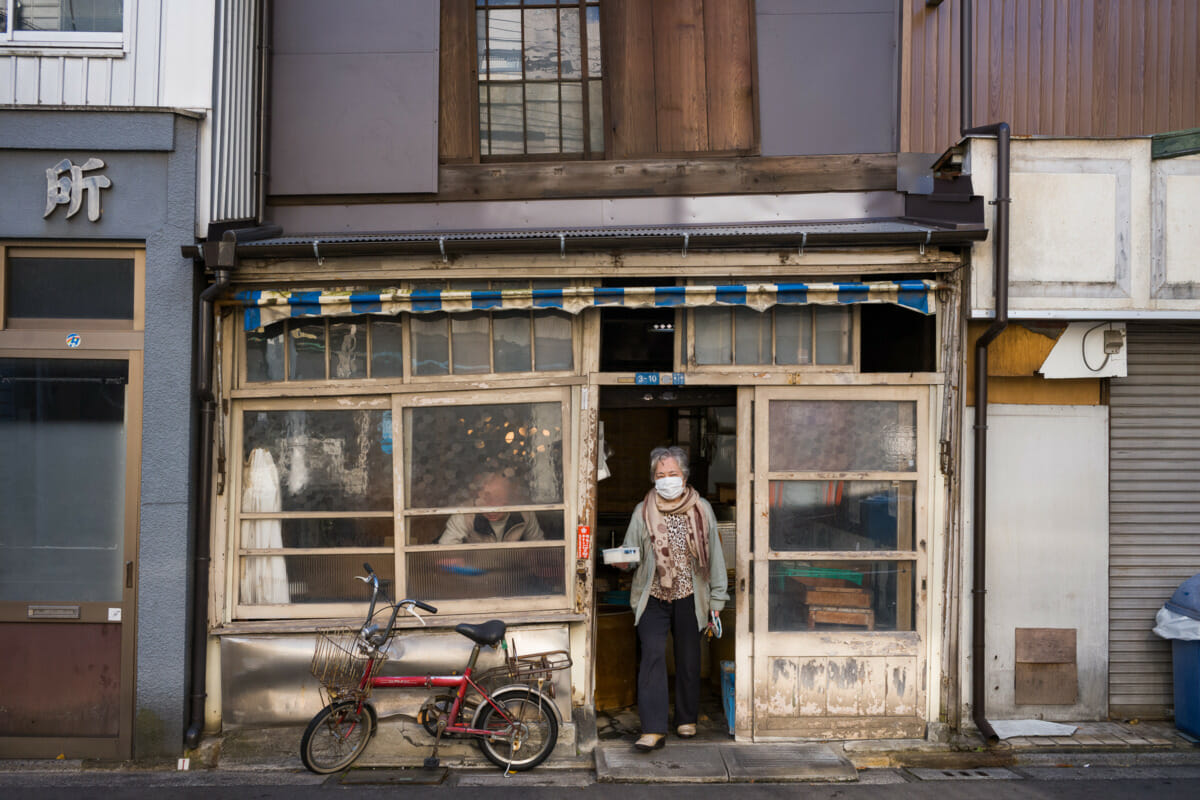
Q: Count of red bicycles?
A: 1